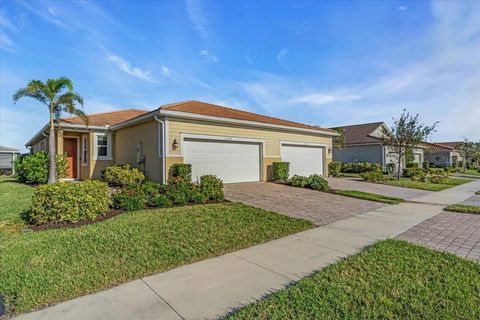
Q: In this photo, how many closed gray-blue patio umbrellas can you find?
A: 0